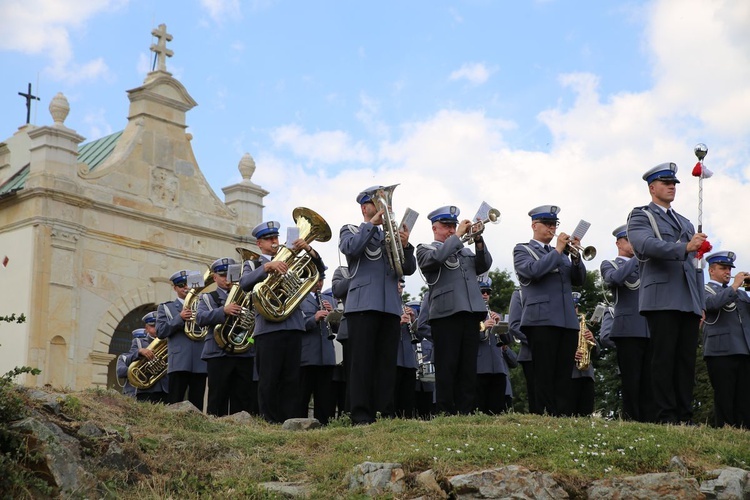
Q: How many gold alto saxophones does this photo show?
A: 1